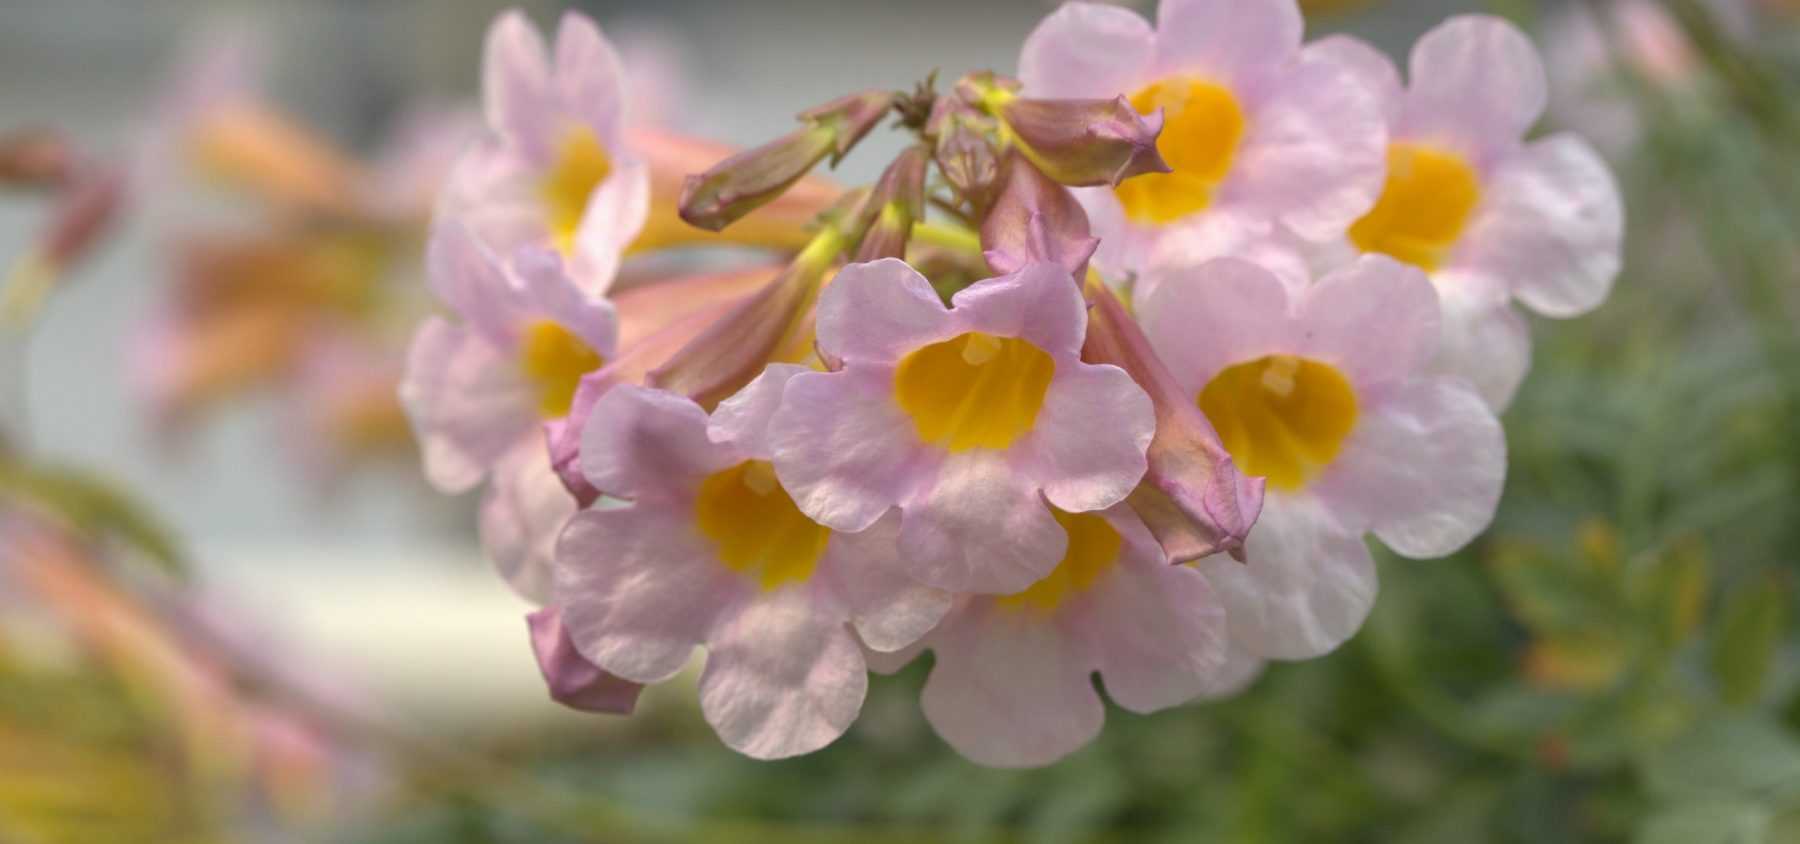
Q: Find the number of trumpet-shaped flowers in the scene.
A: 8